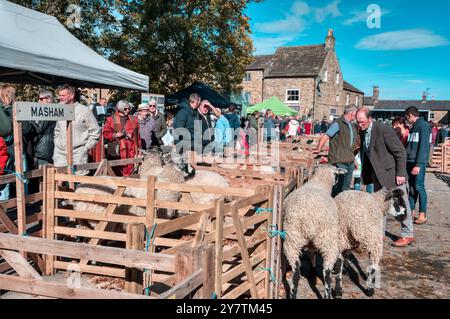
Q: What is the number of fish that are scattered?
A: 0